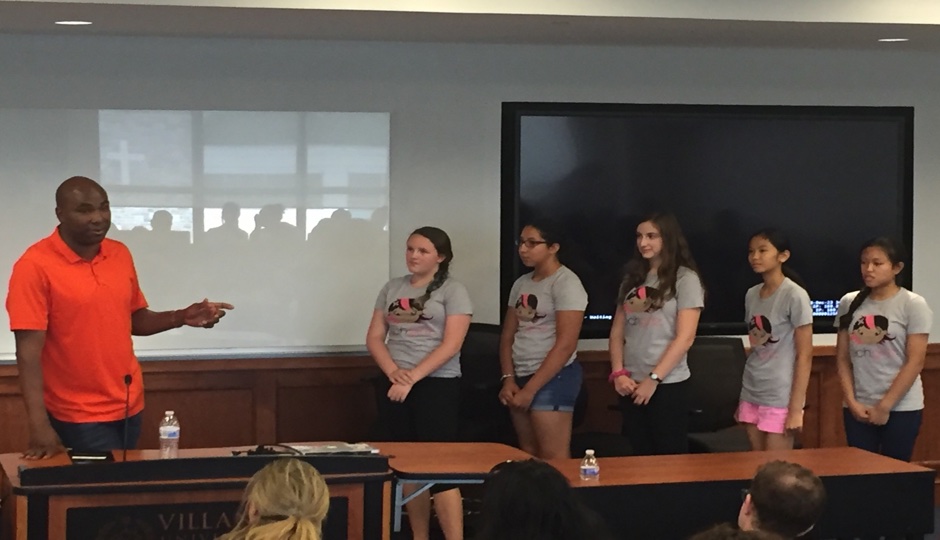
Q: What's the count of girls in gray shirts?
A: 5